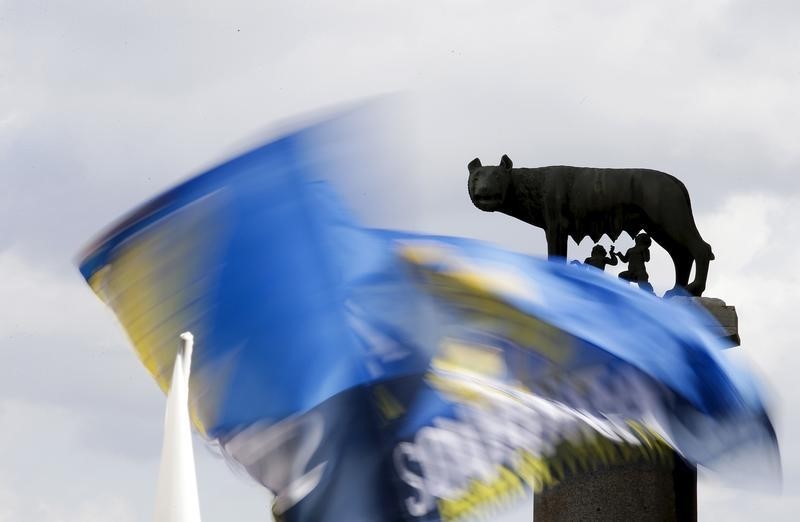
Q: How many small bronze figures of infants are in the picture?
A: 2